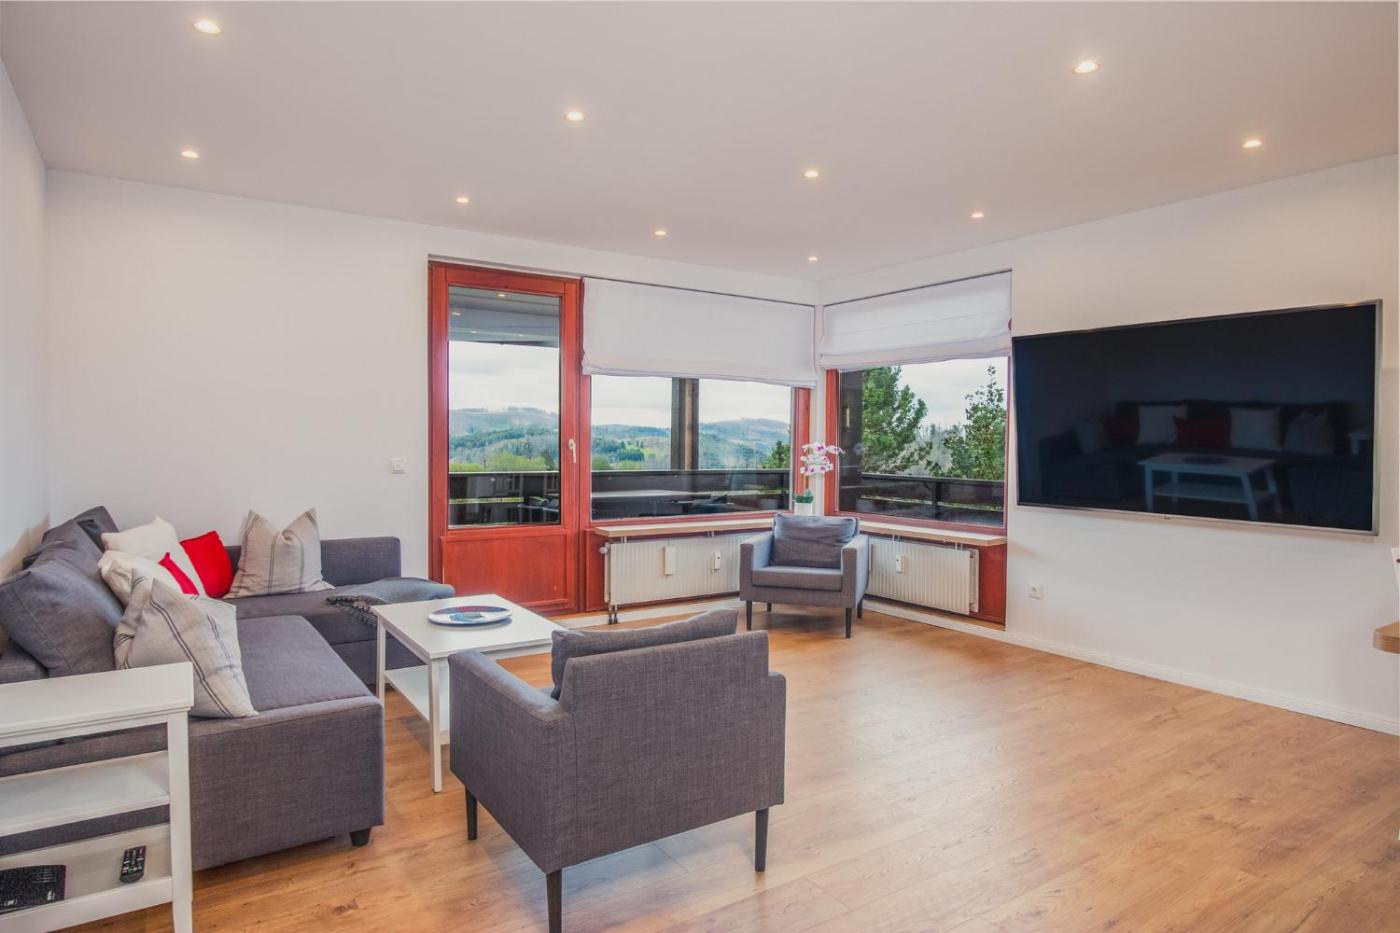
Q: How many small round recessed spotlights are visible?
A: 10